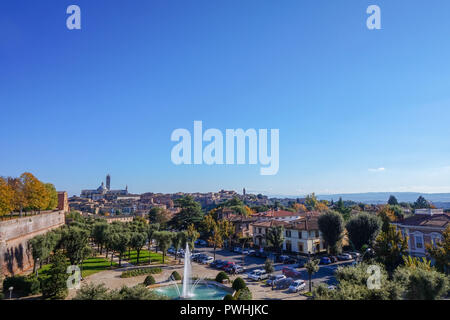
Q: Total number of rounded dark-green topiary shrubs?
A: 5